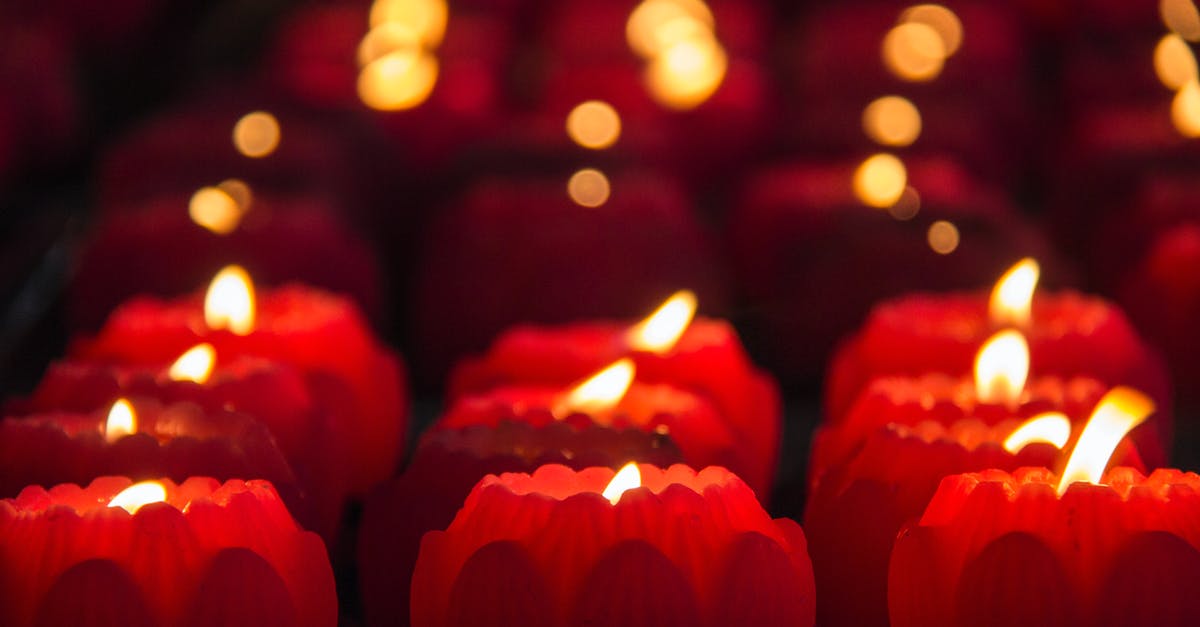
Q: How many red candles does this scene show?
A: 12